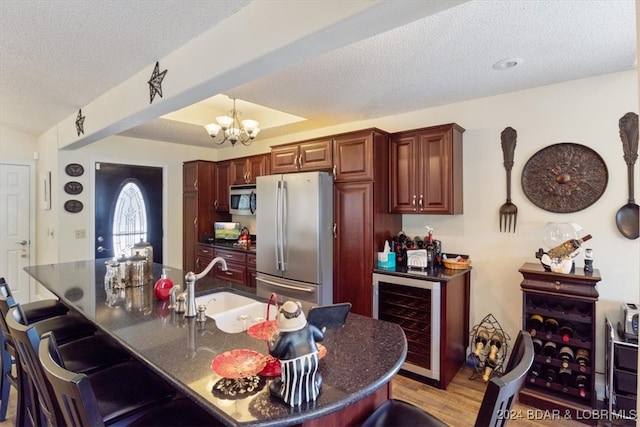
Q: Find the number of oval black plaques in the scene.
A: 3